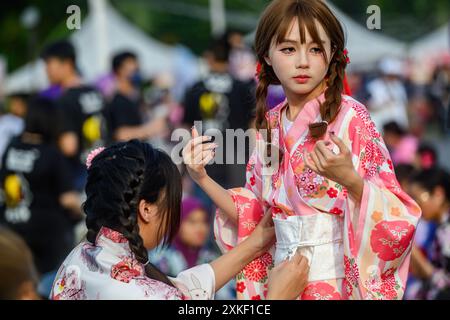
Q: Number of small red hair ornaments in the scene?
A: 2